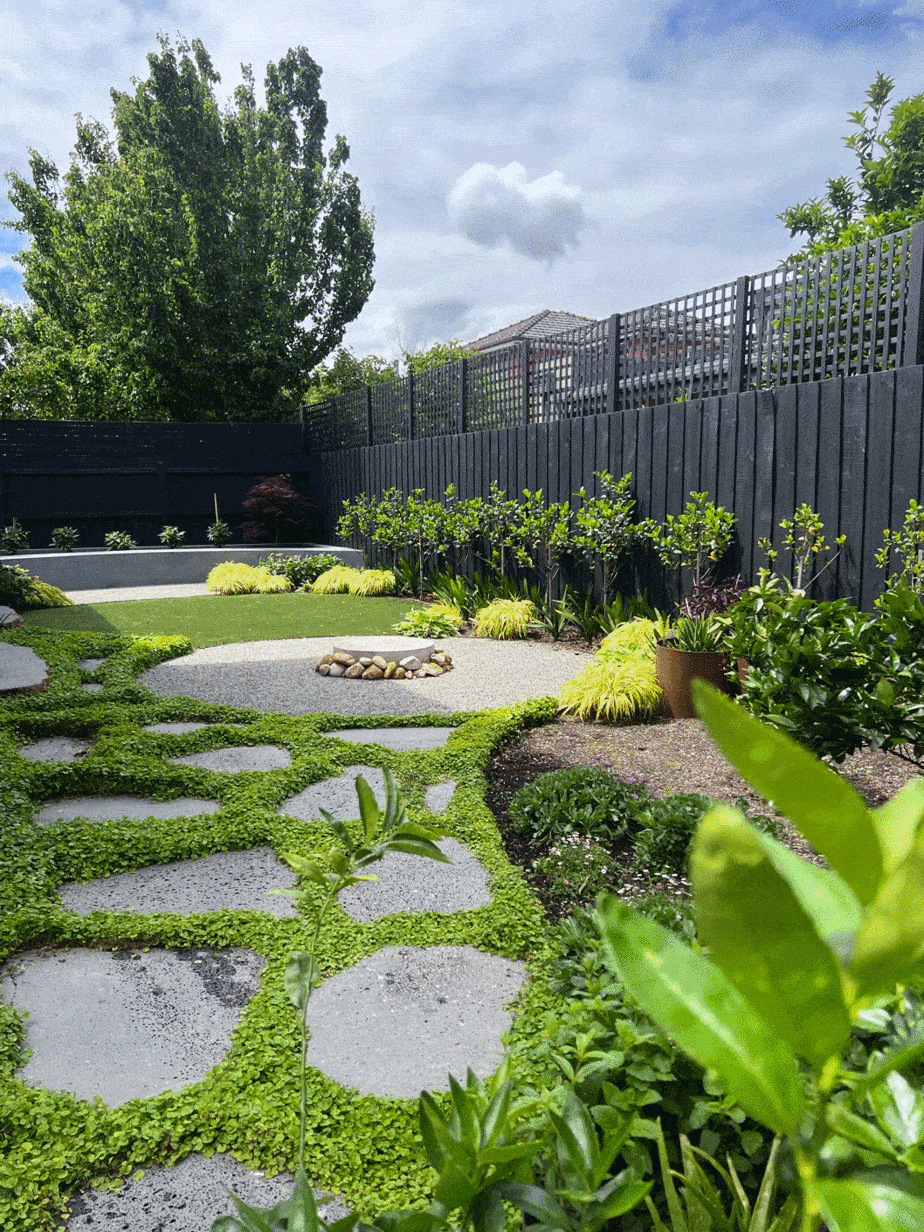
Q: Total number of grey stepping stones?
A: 15